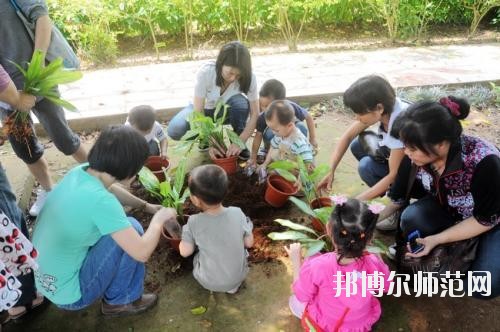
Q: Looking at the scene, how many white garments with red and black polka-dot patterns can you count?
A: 1